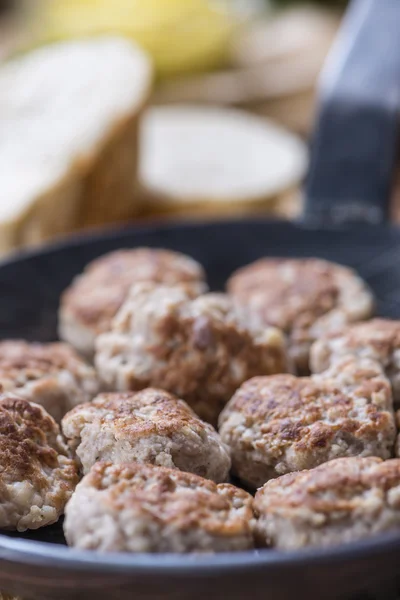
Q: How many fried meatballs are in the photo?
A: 10